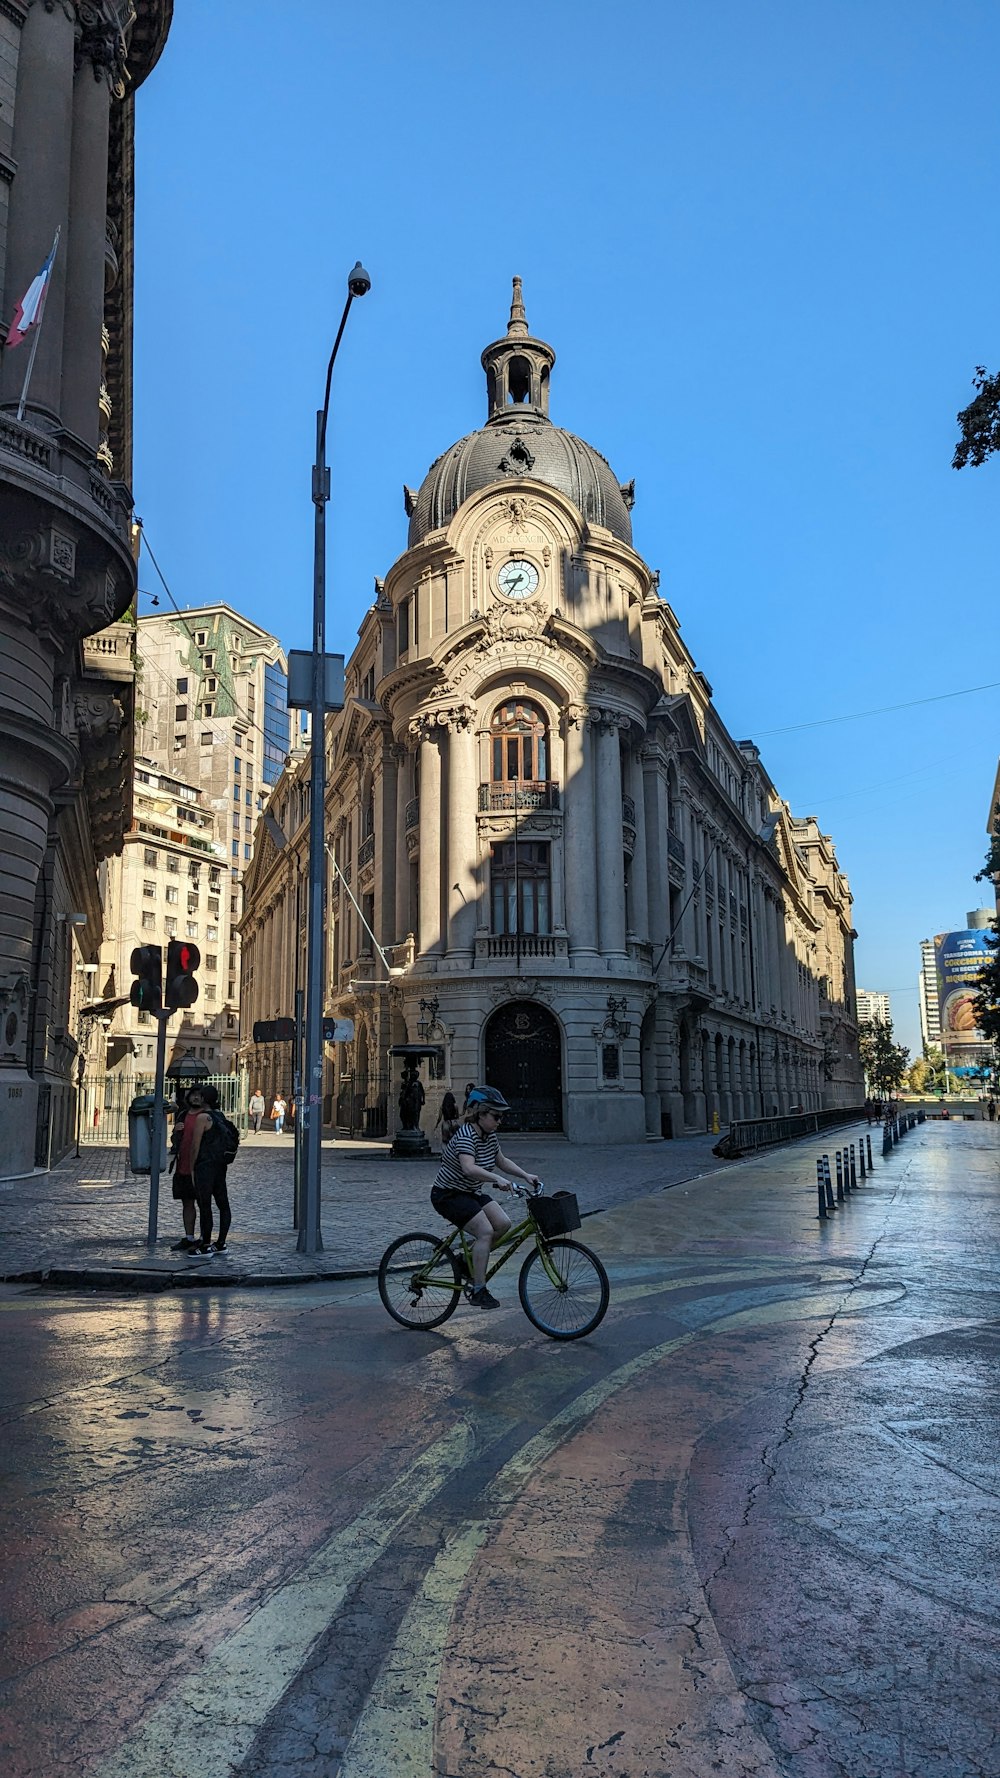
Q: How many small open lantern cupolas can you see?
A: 1